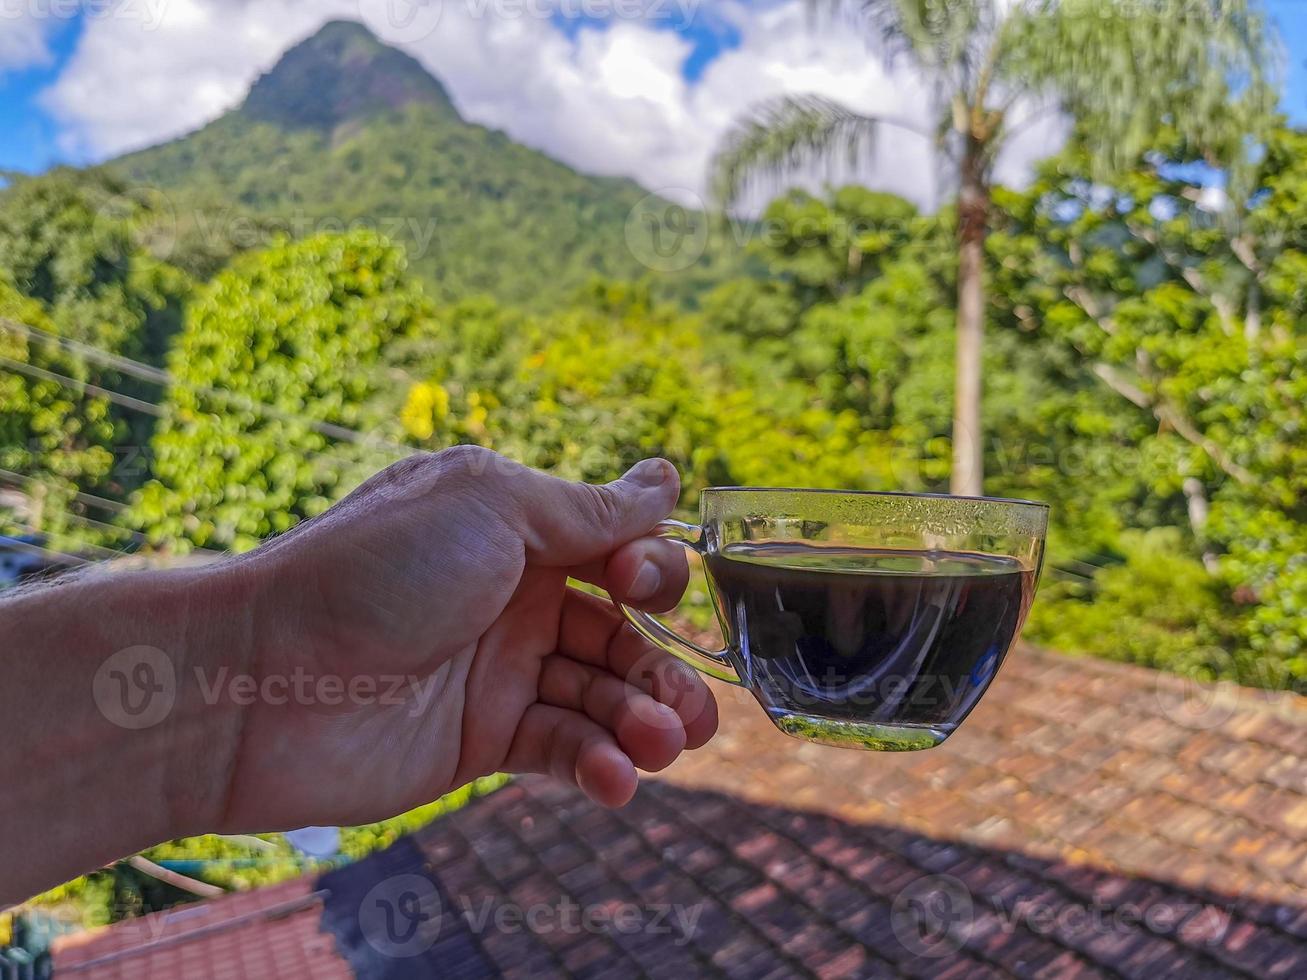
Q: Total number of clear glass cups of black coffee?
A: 1